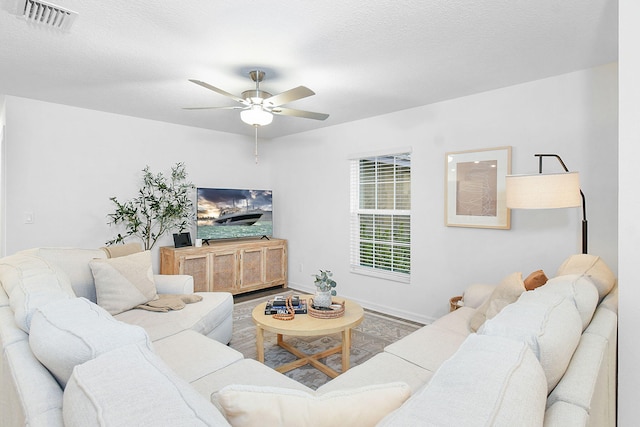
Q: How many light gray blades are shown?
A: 4